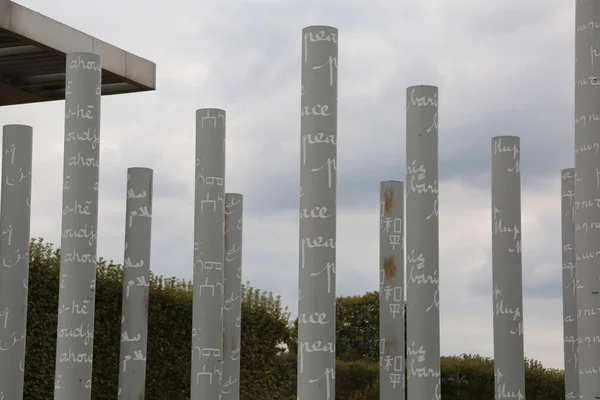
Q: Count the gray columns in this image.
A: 11